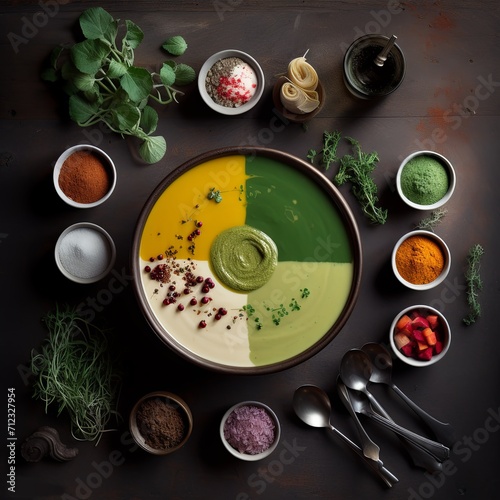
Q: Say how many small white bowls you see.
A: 7